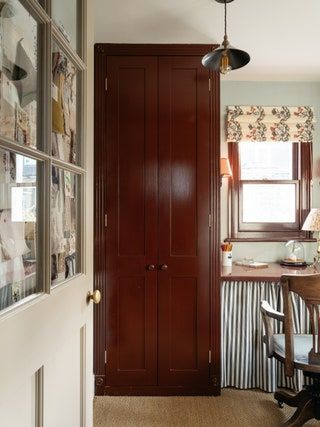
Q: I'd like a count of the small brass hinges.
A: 6